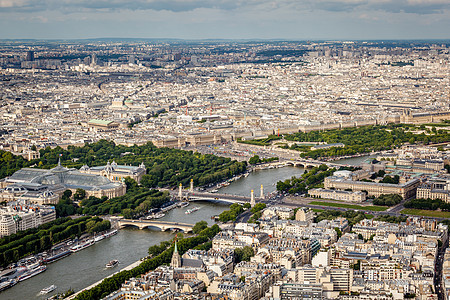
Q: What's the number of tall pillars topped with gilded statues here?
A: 4